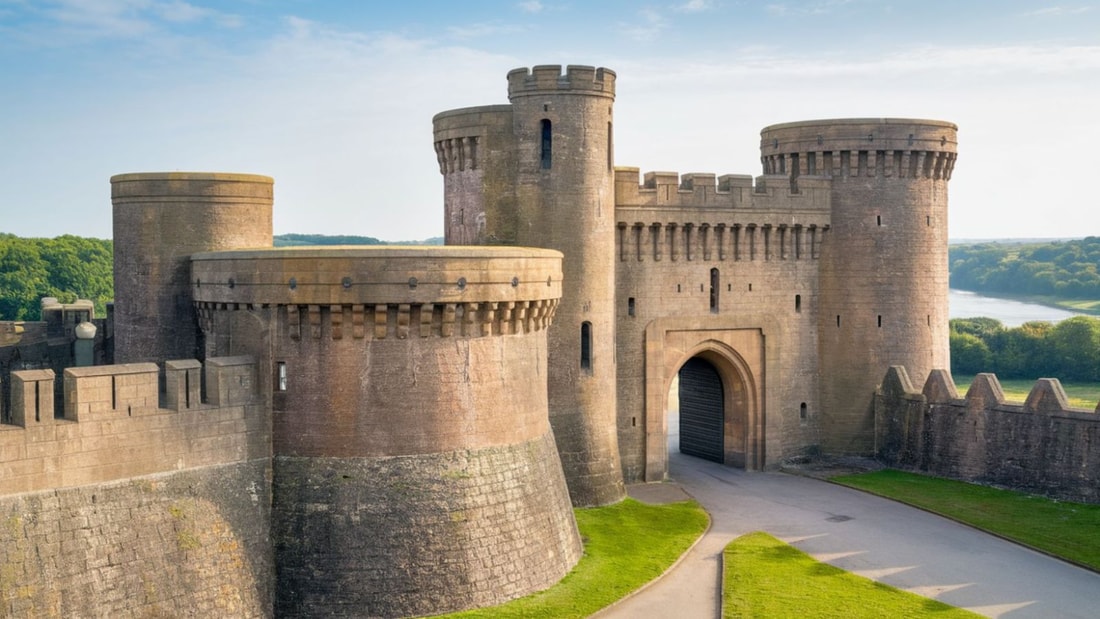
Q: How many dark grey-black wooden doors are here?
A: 1